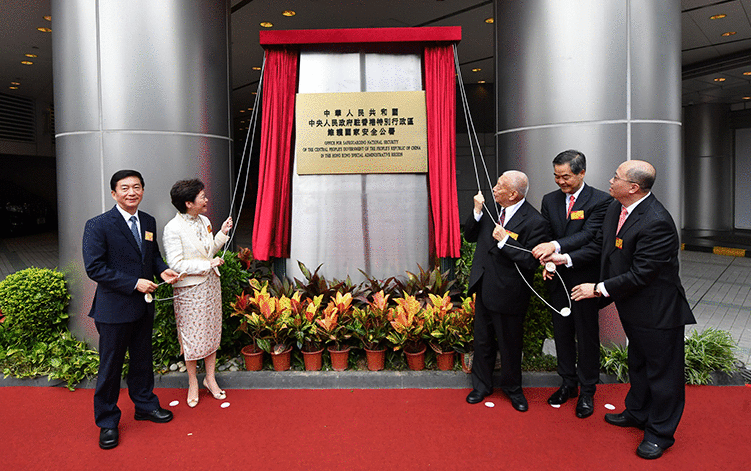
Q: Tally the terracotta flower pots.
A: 8